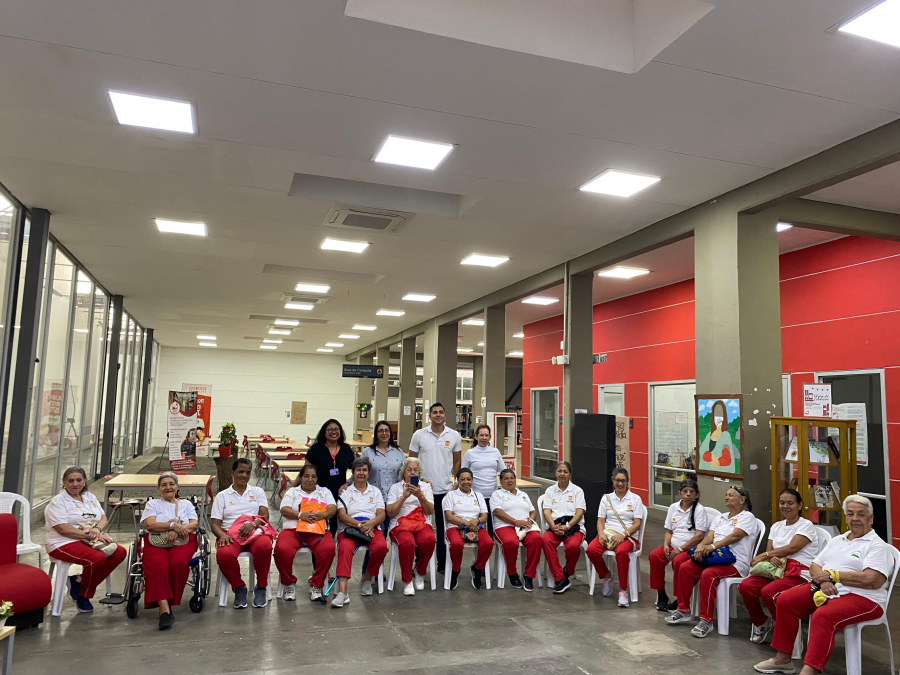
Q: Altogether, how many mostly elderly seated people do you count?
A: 14